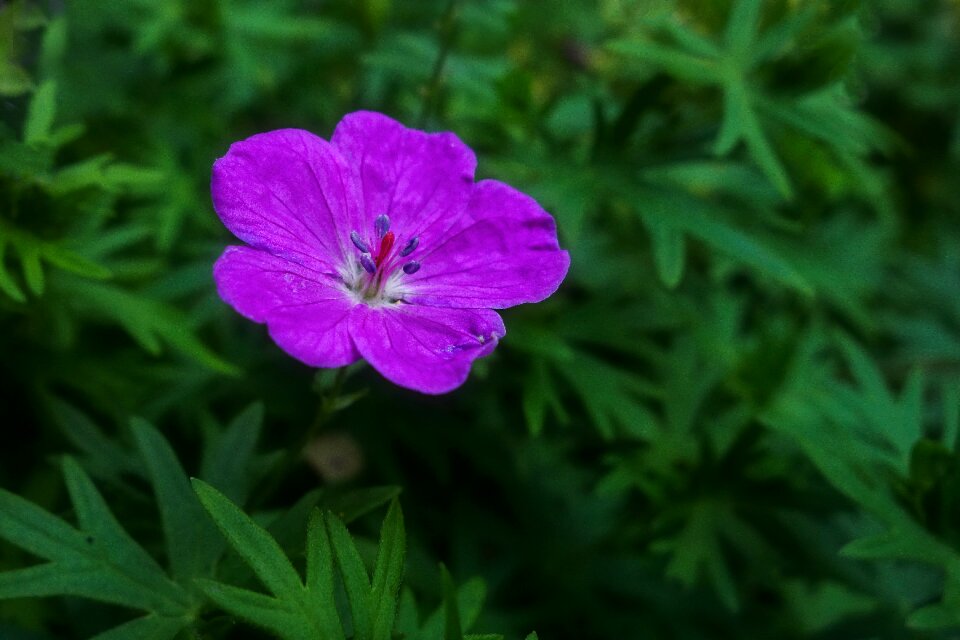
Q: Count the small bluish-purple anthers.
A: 5